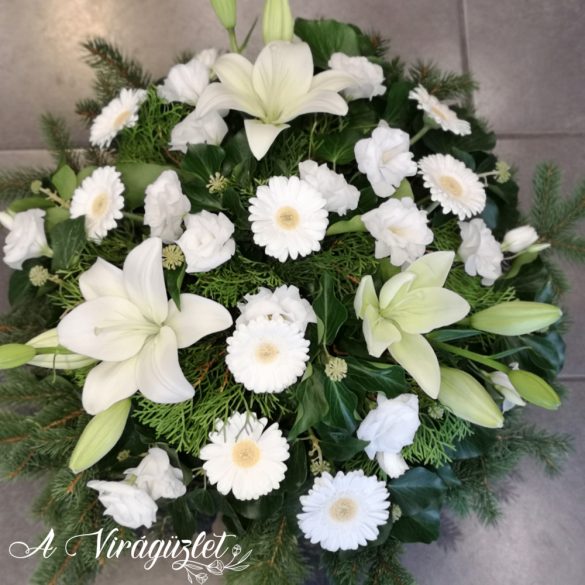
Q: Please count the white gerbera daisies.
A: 8